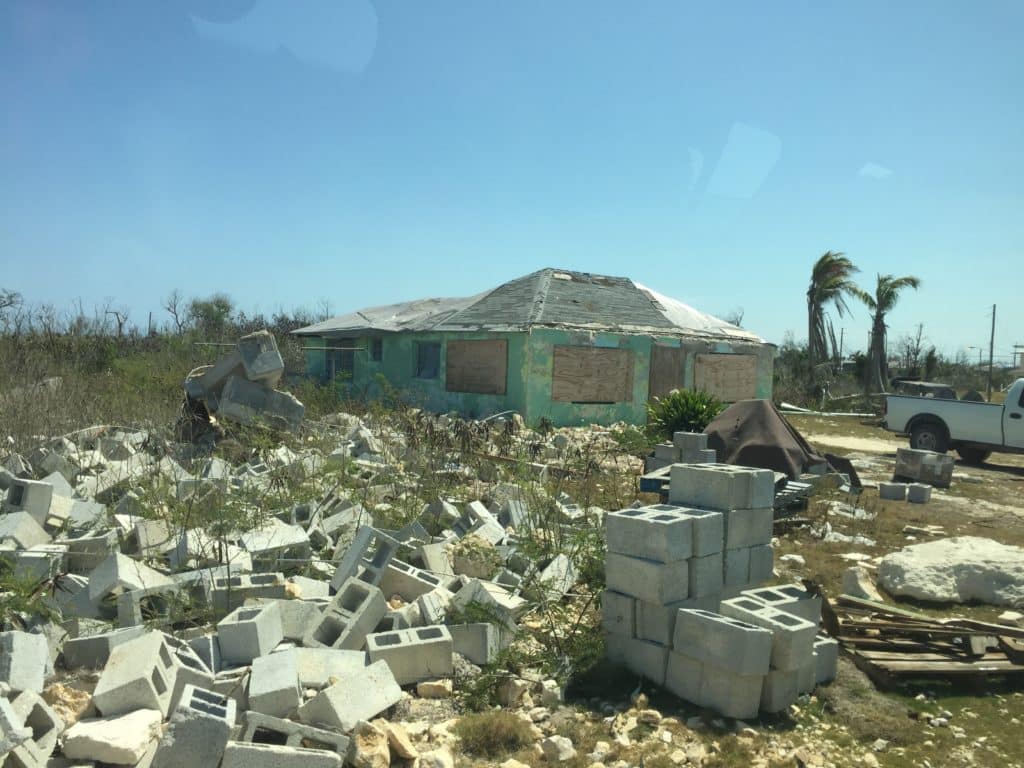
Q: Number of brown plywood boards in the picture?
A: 4